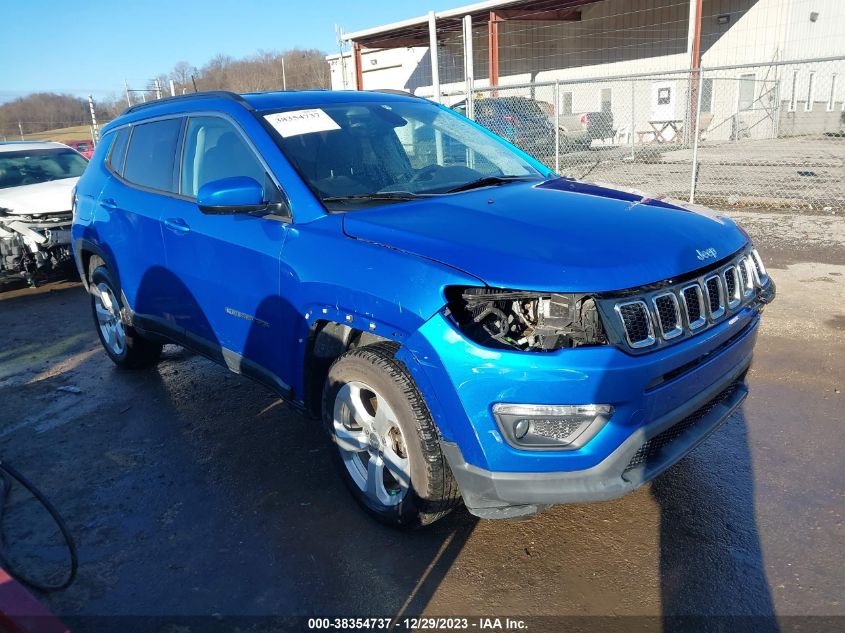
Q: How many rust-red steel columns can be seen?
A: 3